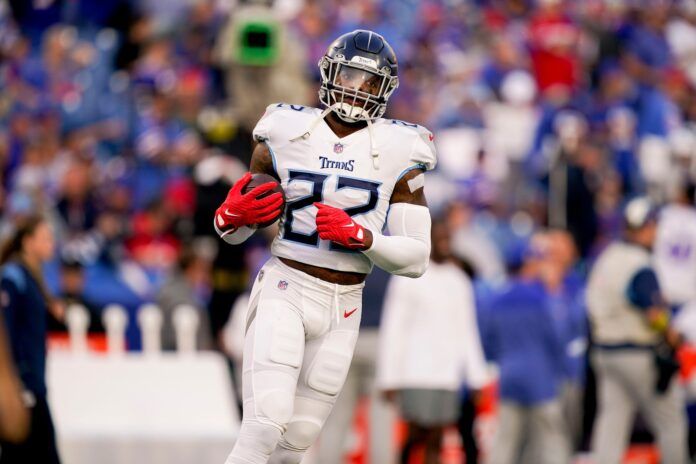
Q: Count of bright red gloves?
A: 2